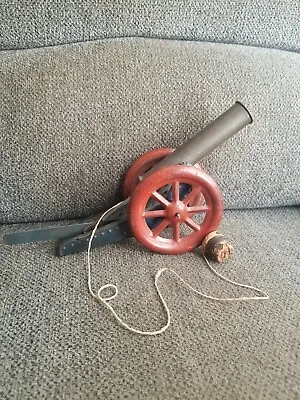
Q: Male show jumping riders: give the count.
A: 0